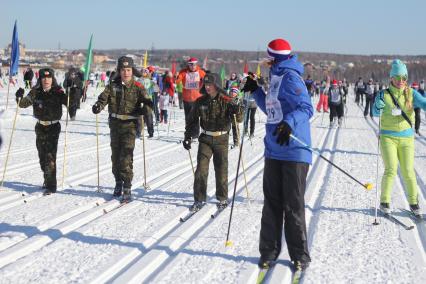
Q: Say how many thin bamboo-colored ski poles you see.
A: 6